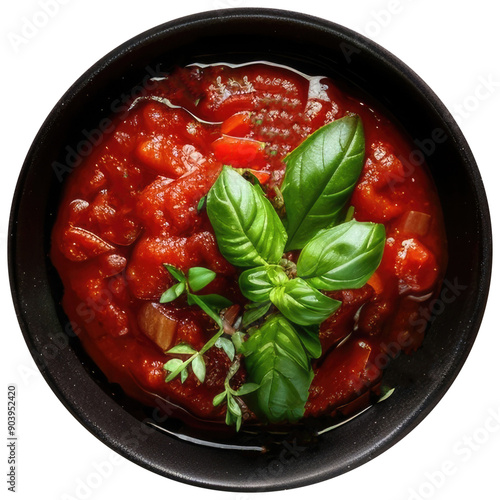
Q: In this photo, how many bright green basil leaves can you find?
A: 6